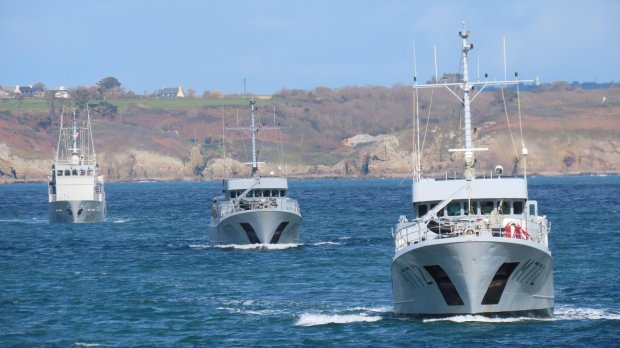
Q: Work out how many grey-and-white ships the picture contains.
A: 3